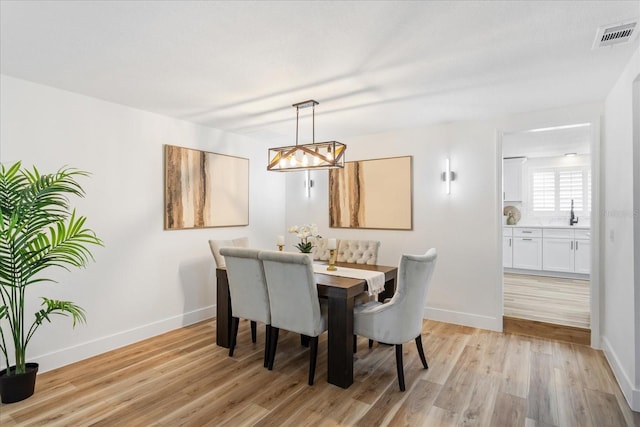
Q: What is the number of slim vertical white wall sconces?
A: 2